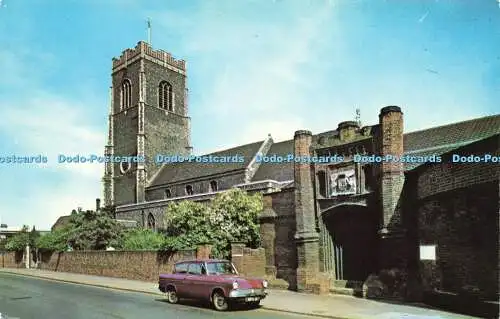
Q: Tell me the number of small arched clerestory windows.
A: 3